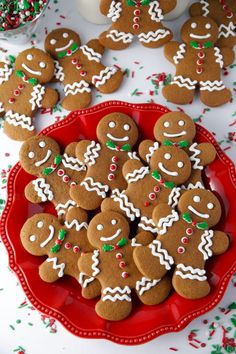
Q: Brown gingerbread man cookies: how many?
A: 12